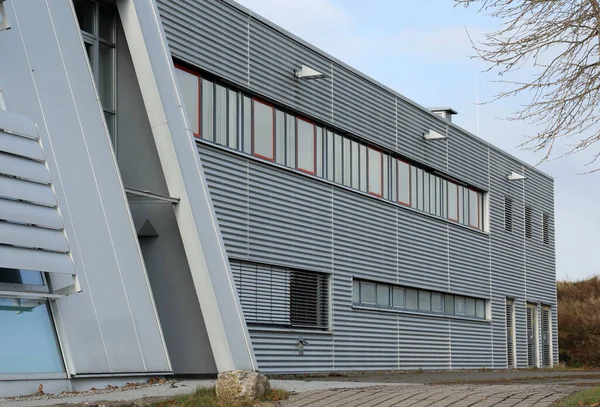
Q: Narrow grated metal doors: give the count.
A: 3